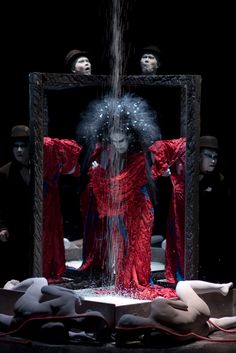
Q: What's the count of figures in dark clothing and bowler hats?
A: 4